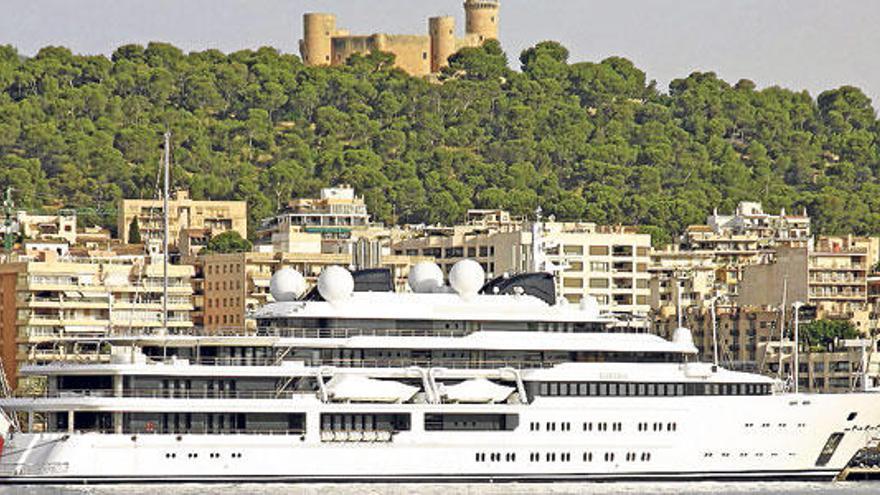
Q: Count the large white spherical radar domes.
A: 4